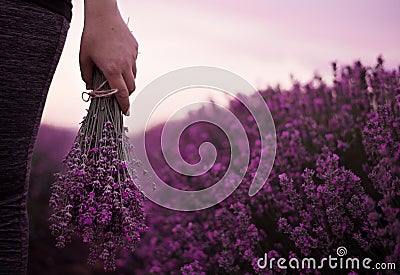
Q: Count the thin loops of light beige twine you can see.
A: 2